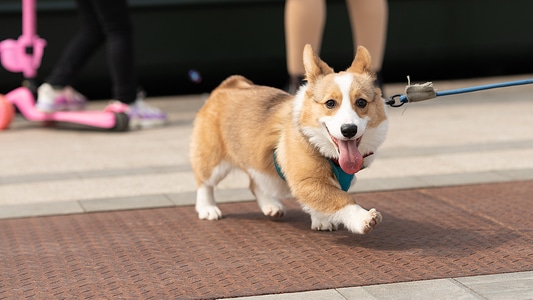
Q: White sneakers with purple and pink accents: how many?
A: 2